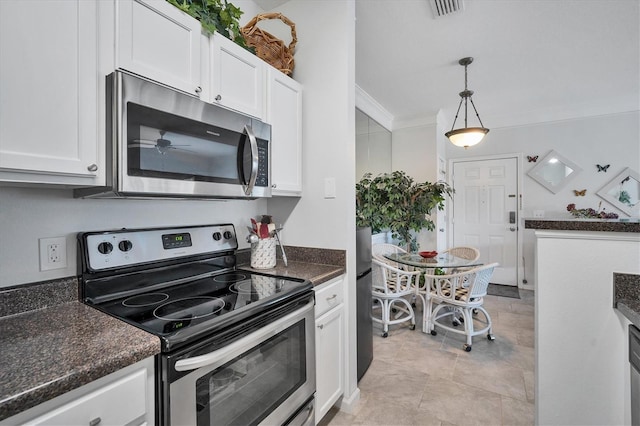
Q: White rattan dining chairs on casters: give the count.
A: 4